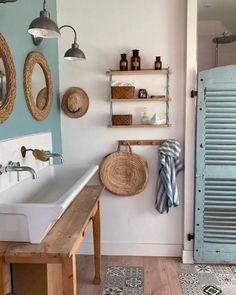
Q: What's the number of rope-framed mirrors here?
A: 2